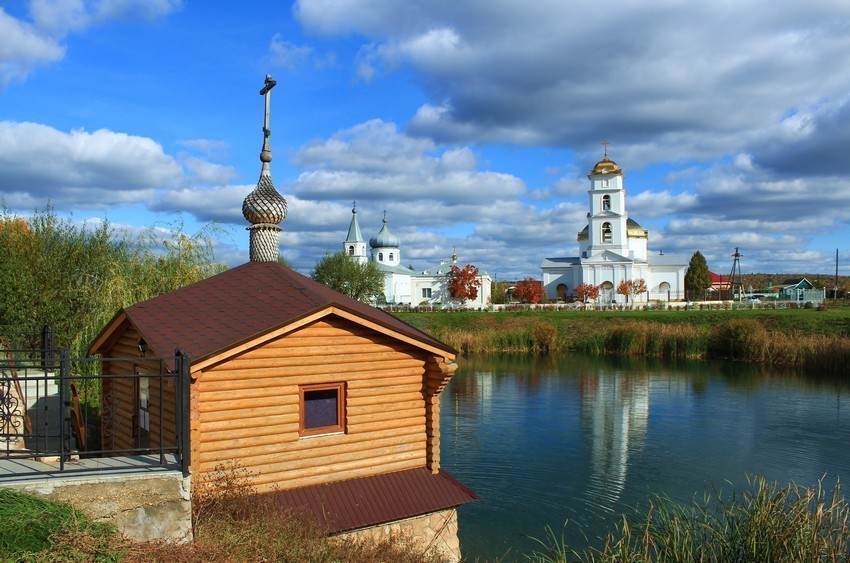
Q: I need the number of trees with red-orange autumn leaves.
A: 4